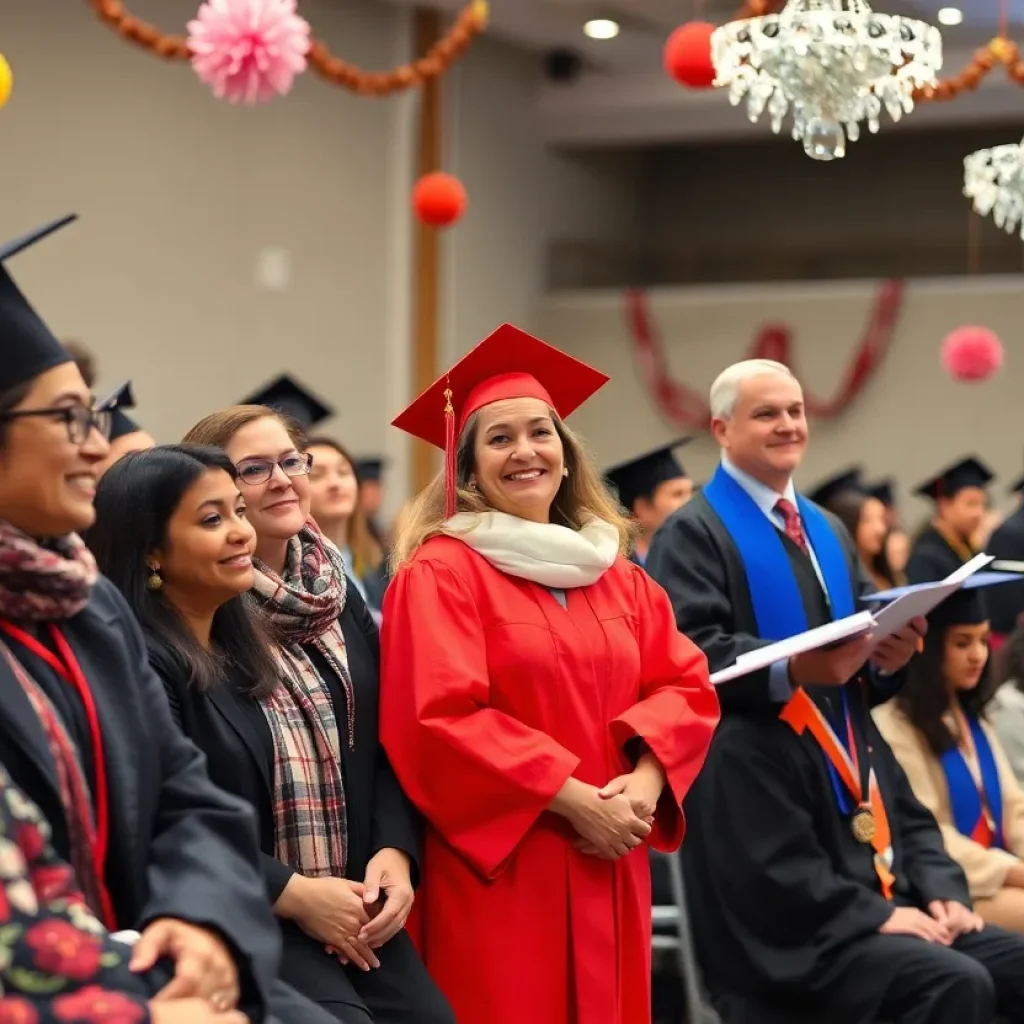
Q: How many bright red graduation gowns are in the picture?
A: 1